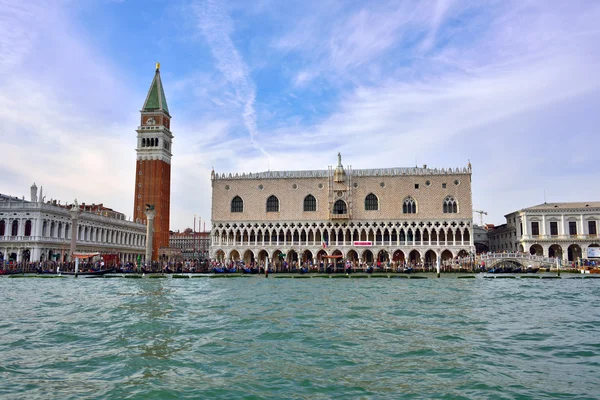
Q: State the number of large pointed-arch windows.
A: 7